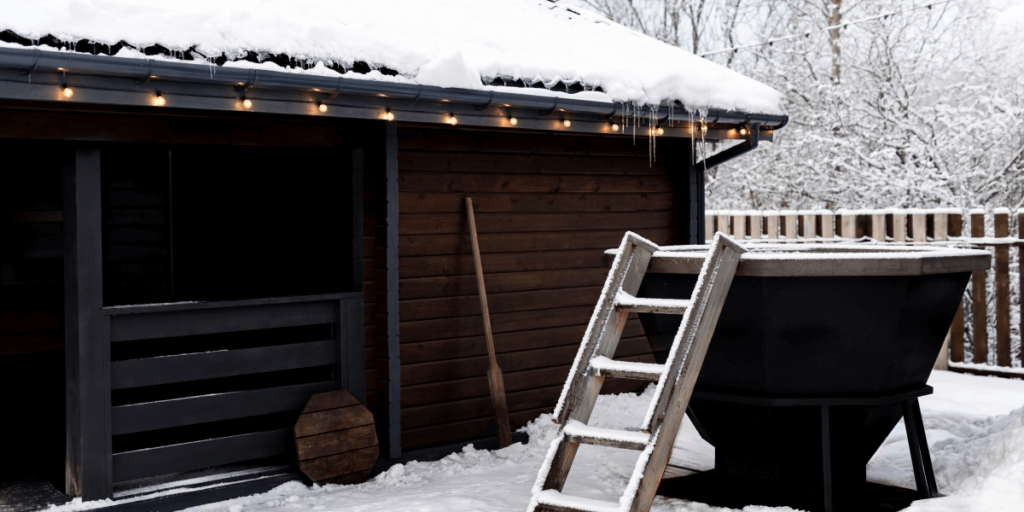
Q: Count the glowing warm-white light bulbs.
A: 12